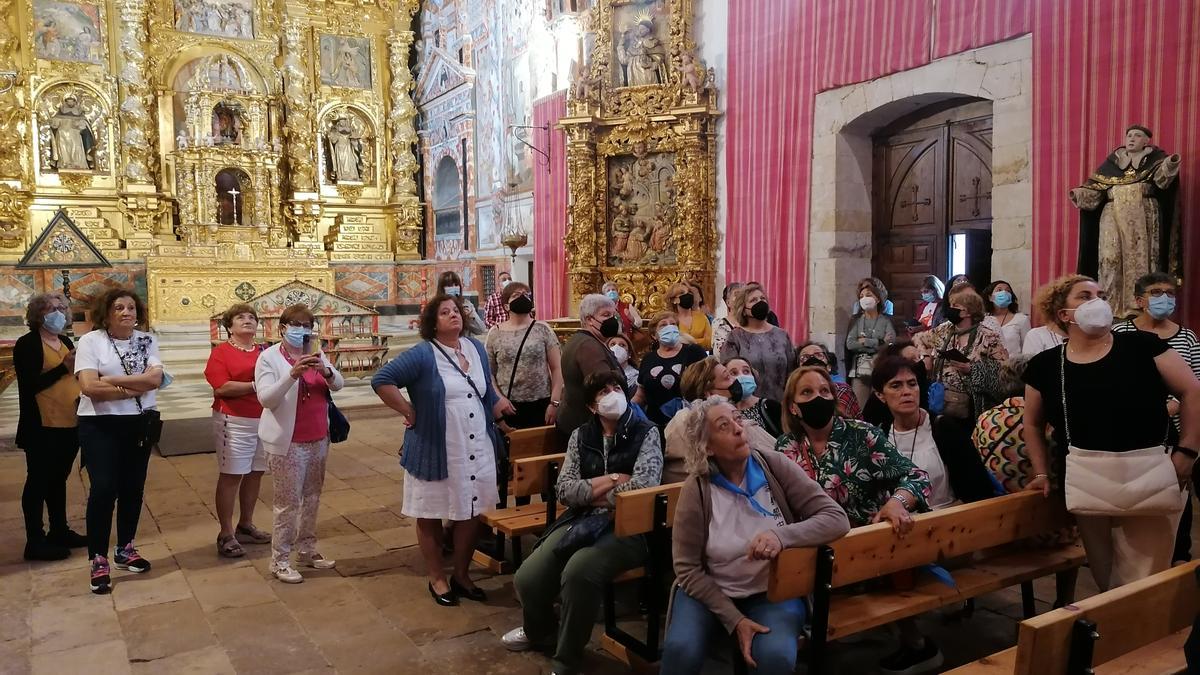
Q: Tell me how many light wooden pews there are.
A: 5